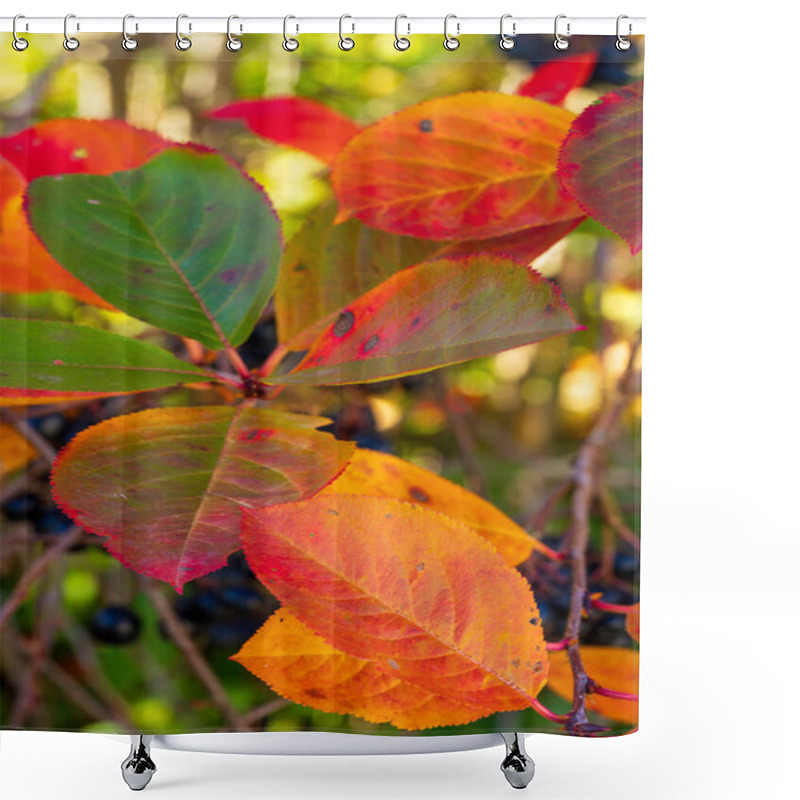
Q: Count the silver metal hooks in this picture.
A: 12